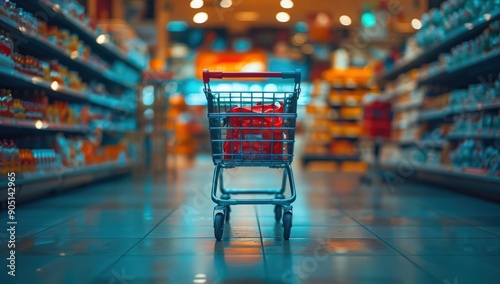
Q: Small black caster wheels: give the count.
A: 4